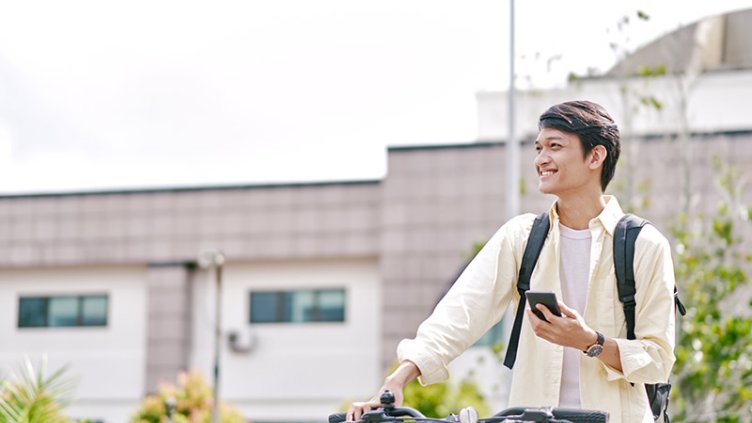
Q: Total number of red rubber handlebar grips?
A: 0